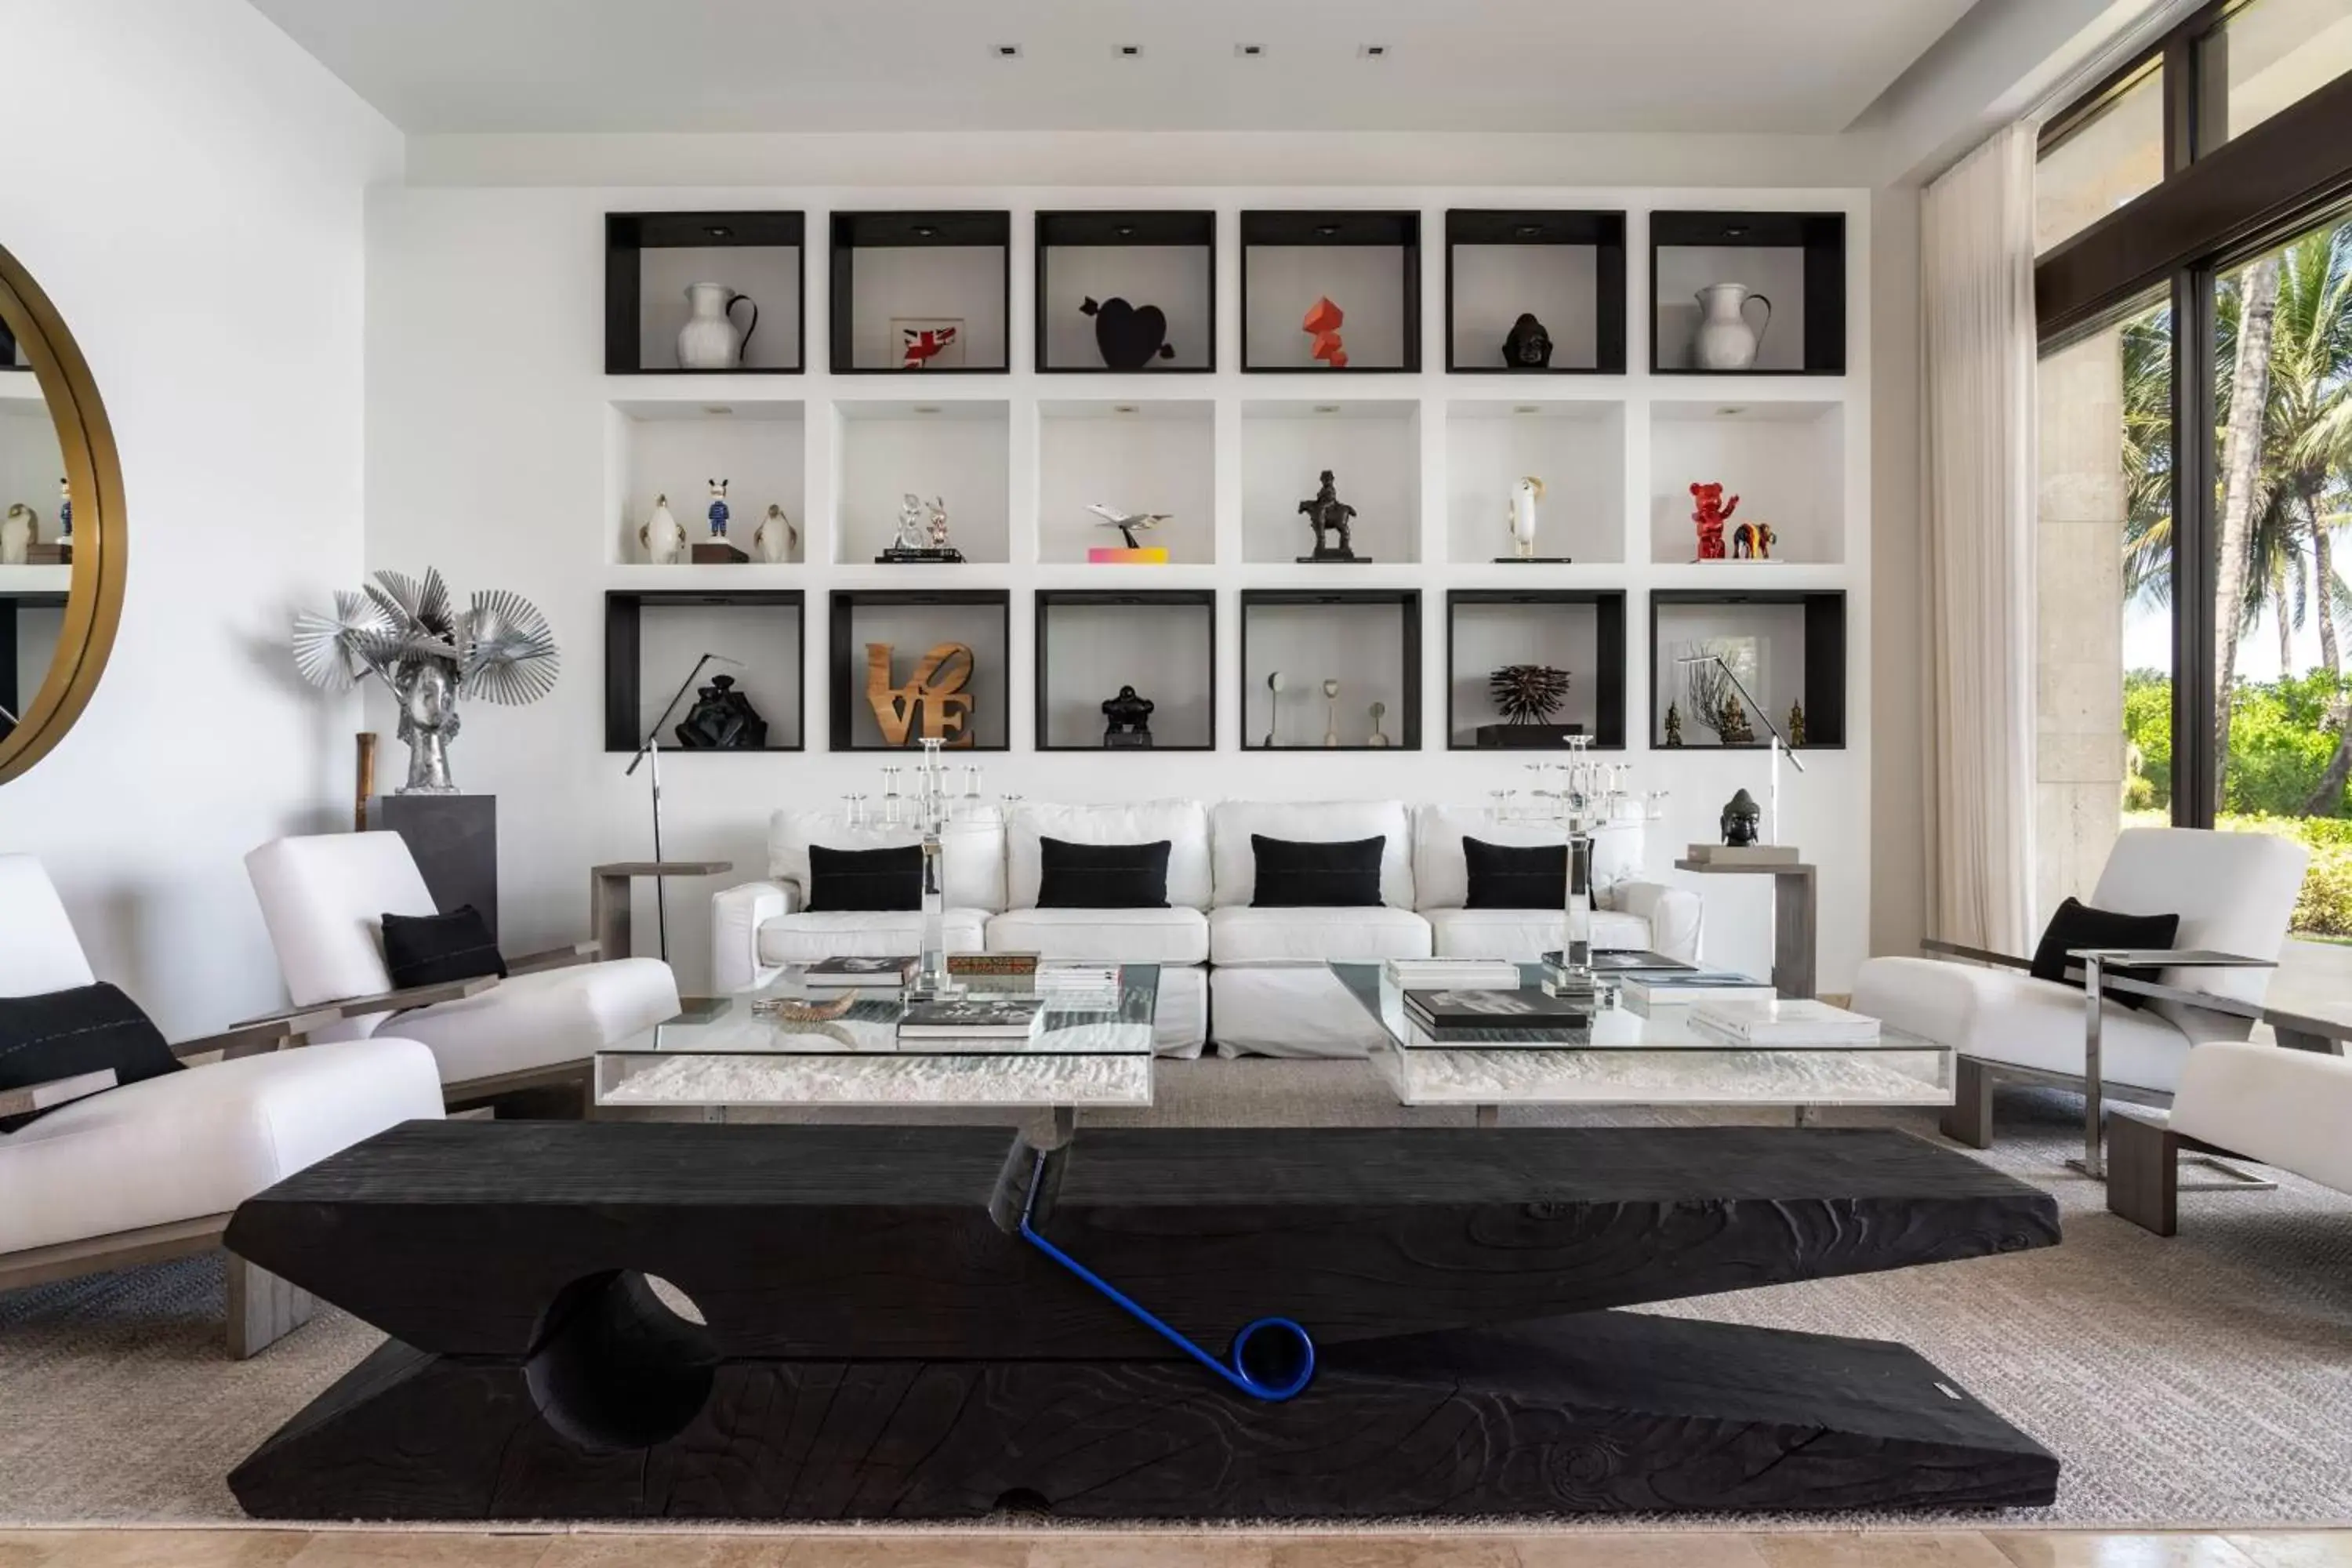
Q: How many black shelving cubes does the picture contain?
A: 12